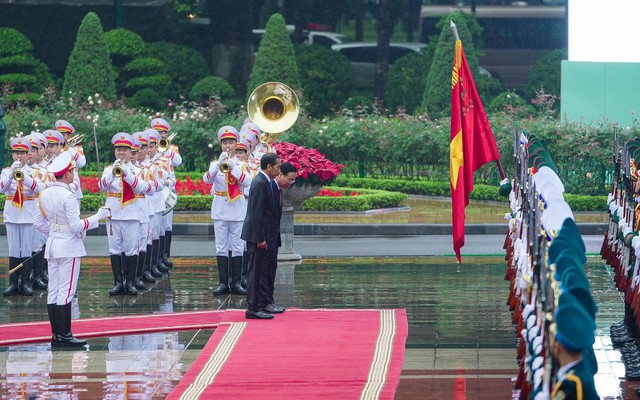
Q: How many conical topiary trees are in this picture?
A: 3